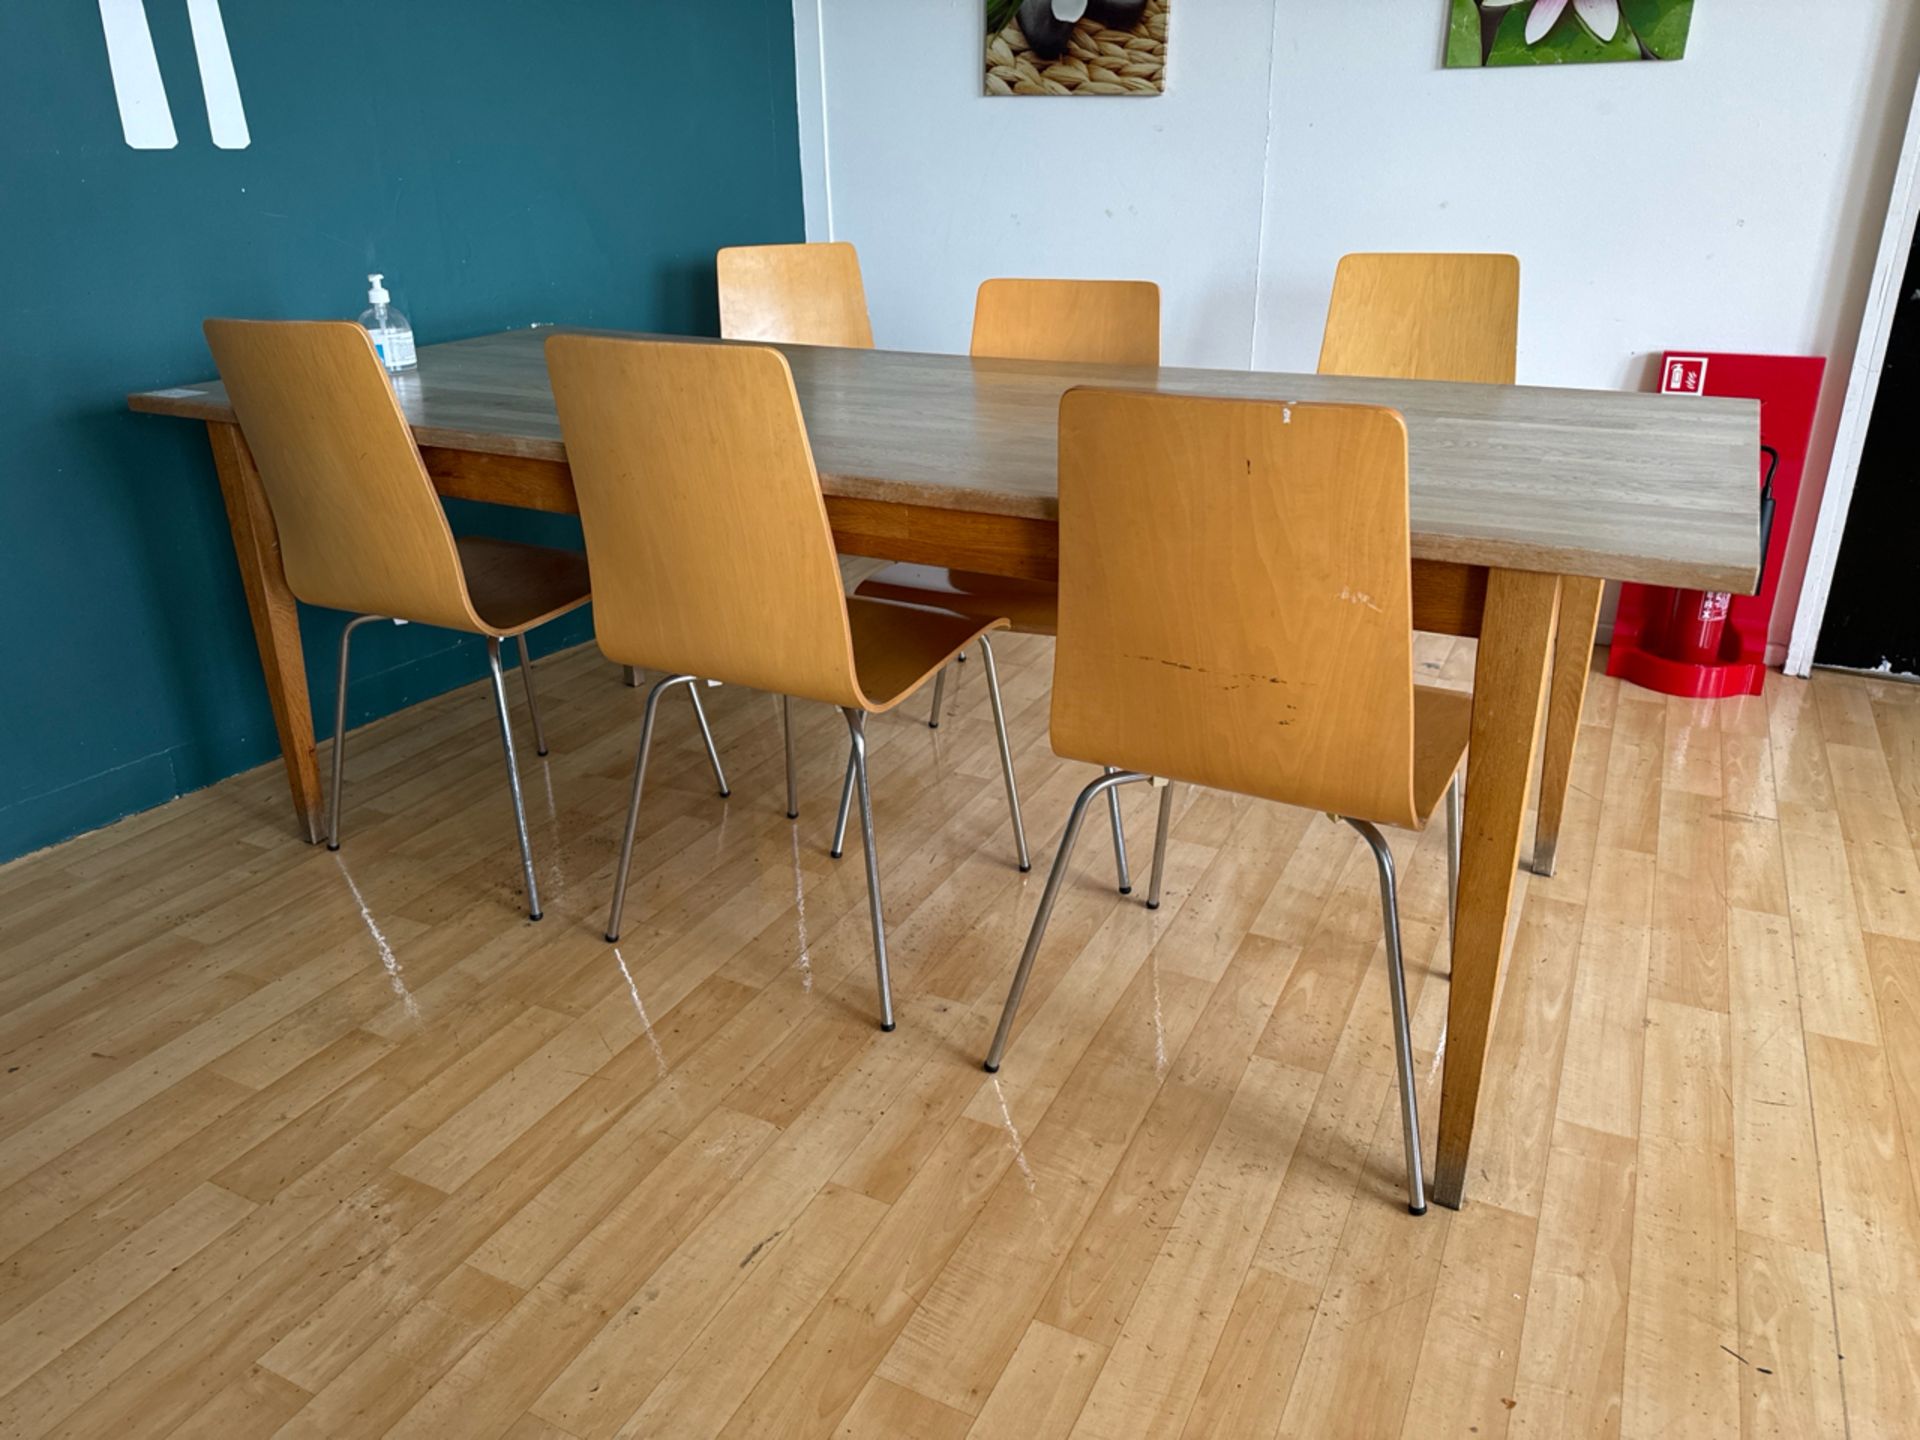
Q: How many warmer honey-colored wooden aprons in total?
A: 1